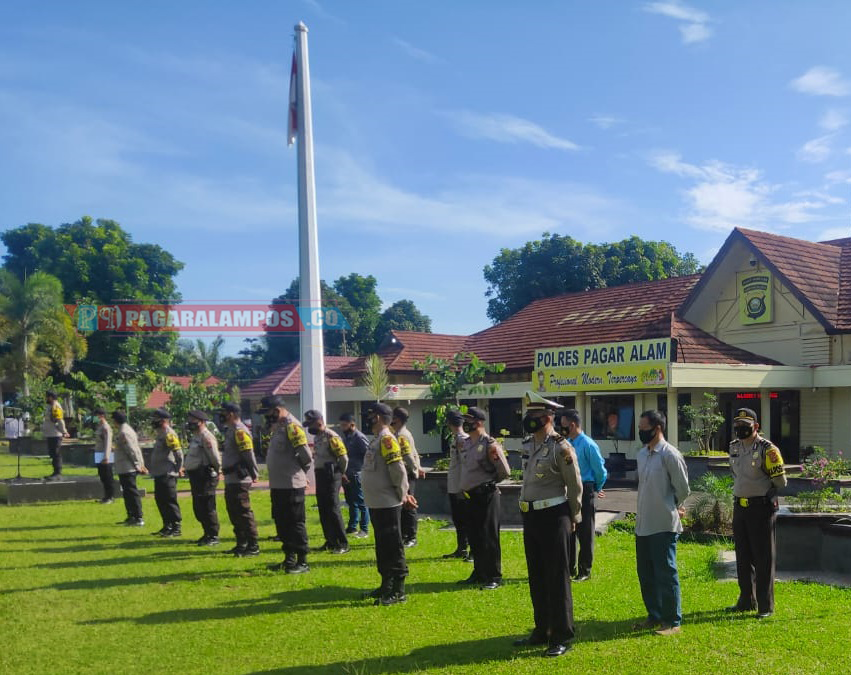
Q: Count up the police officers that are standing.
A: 14